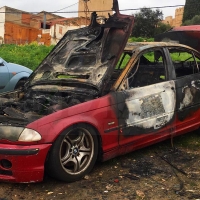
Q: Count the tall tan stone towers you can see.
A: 2